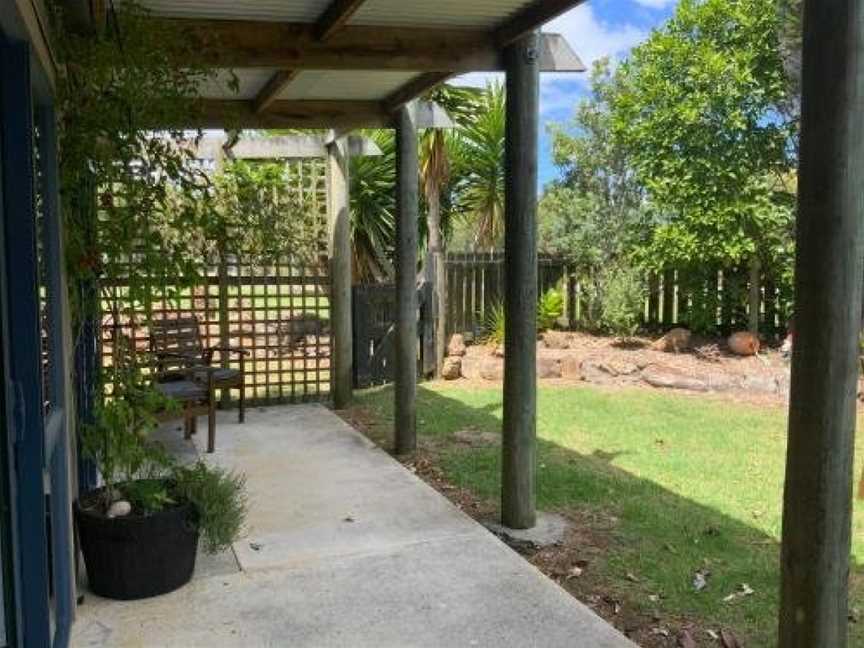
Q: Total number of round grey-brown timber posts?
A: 4